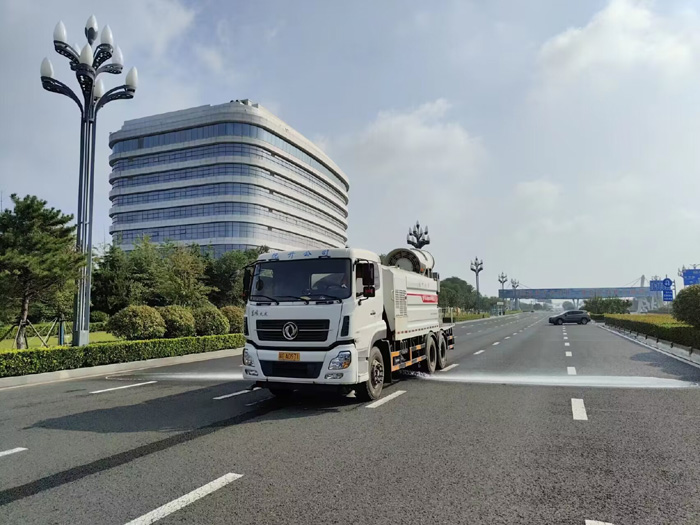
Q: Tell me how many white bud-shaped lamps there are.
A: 9